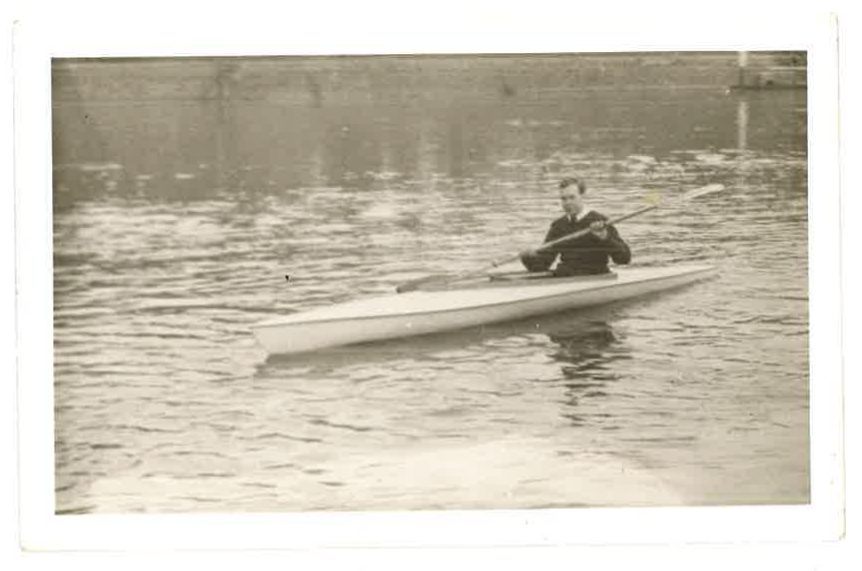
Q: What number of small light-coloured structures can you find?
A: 1